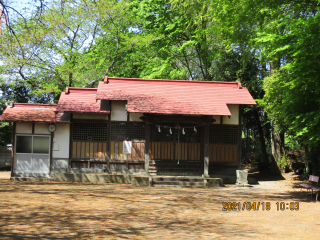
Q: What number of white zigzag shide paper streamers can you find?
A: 4